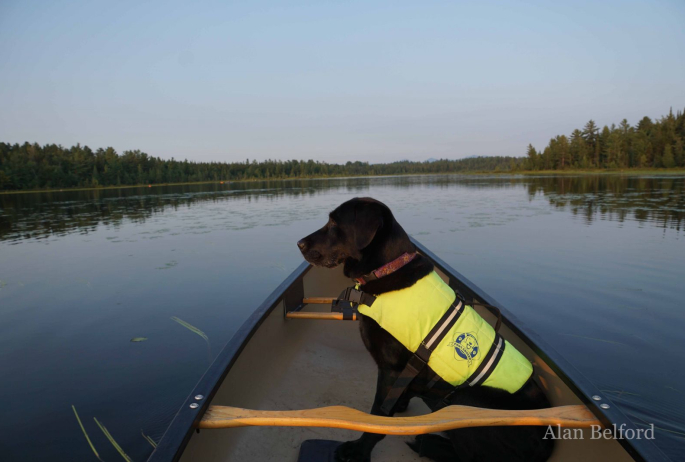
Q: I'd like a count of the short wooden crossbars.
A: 2